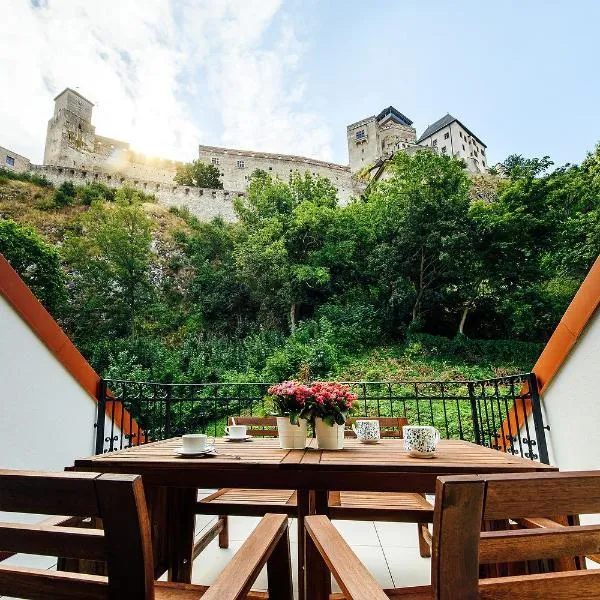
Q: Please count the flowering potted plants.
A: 2